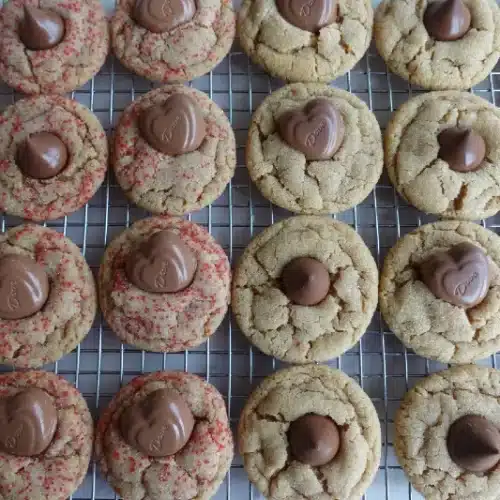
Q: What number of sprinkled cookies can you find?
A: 8